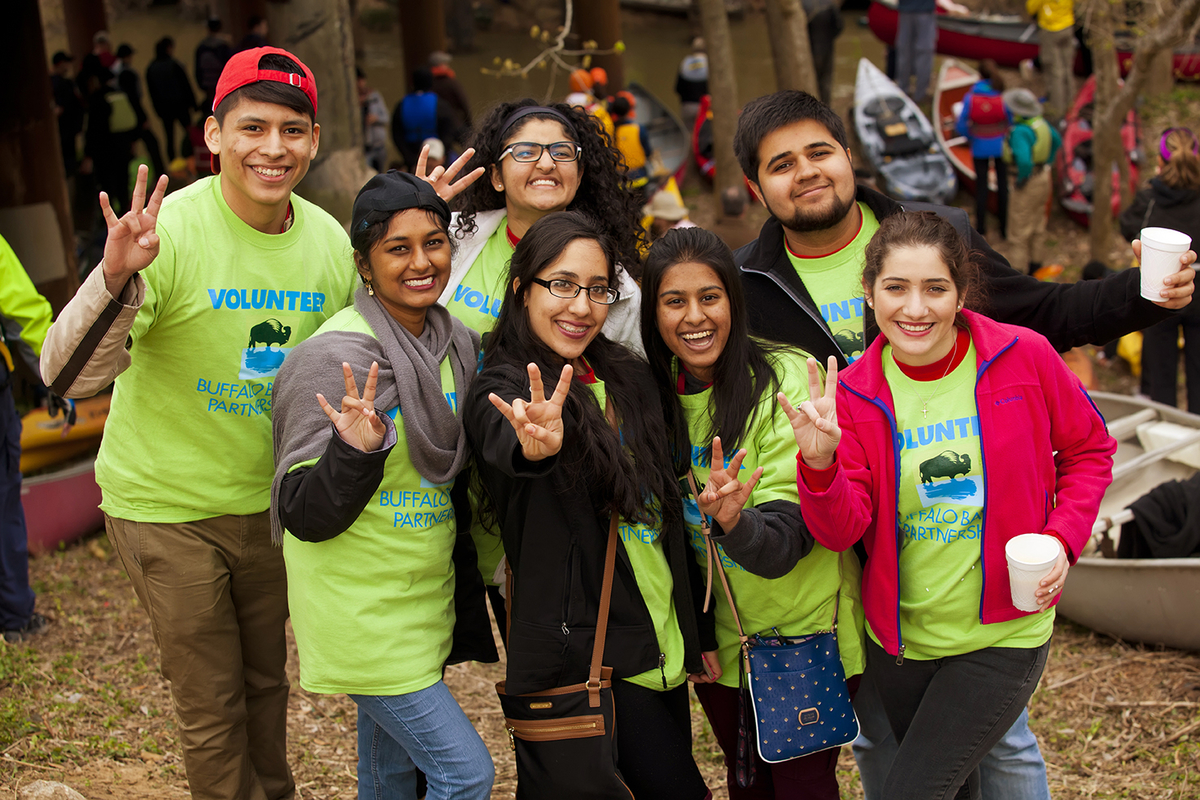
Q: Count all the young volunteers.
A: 7